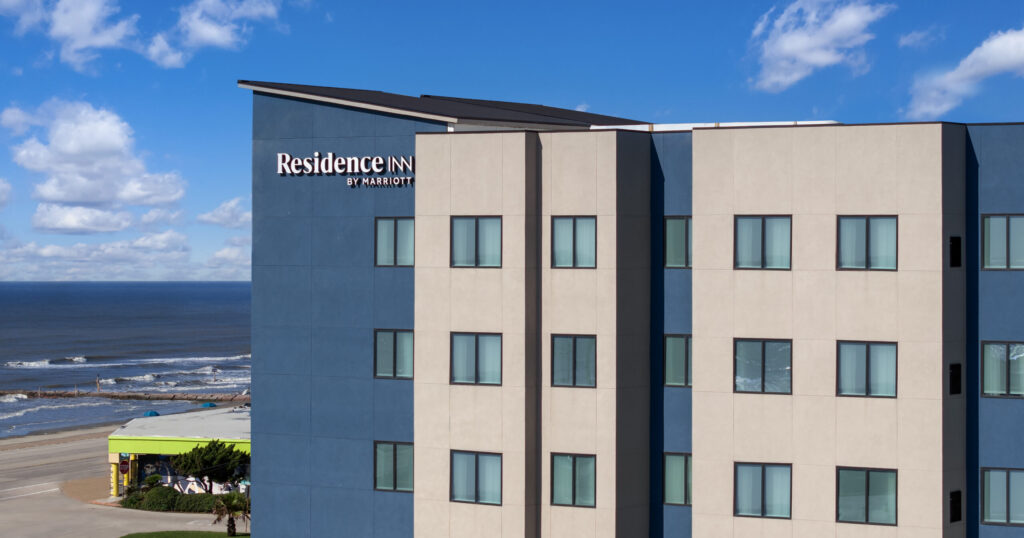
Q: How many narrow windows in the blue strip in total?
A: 3